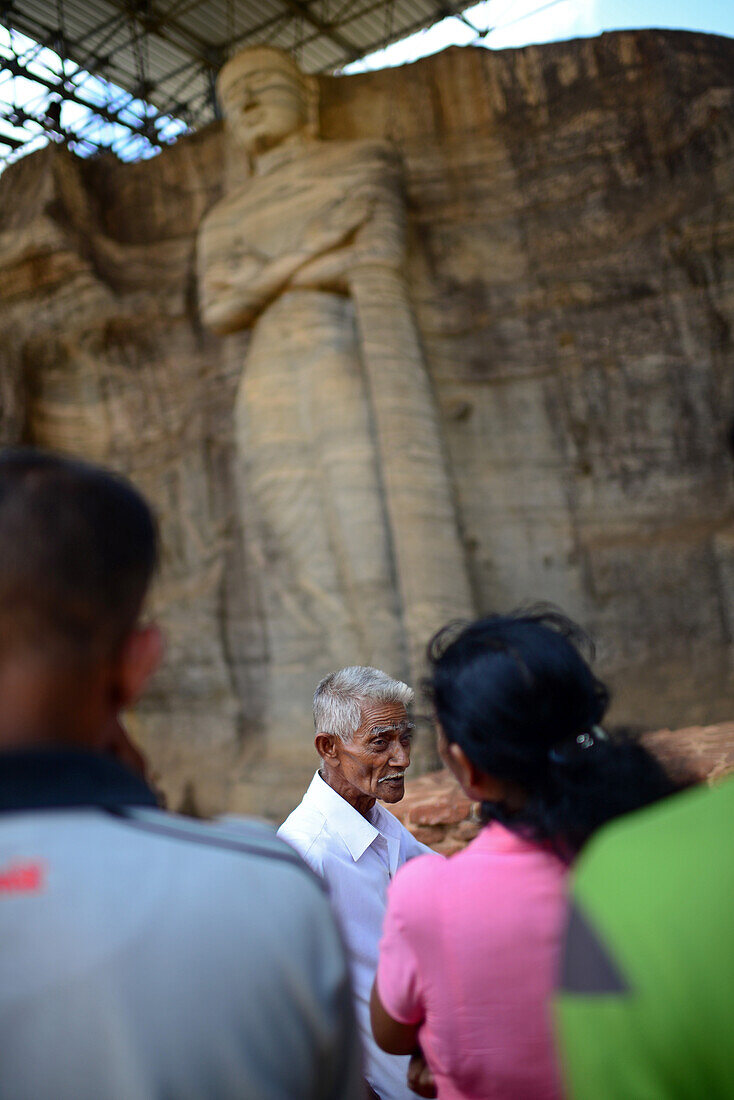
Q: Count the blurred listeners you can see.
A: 3